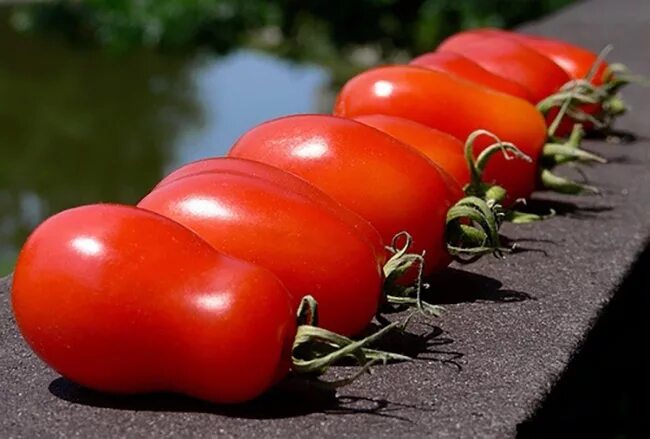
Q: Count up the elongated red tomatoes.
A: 8